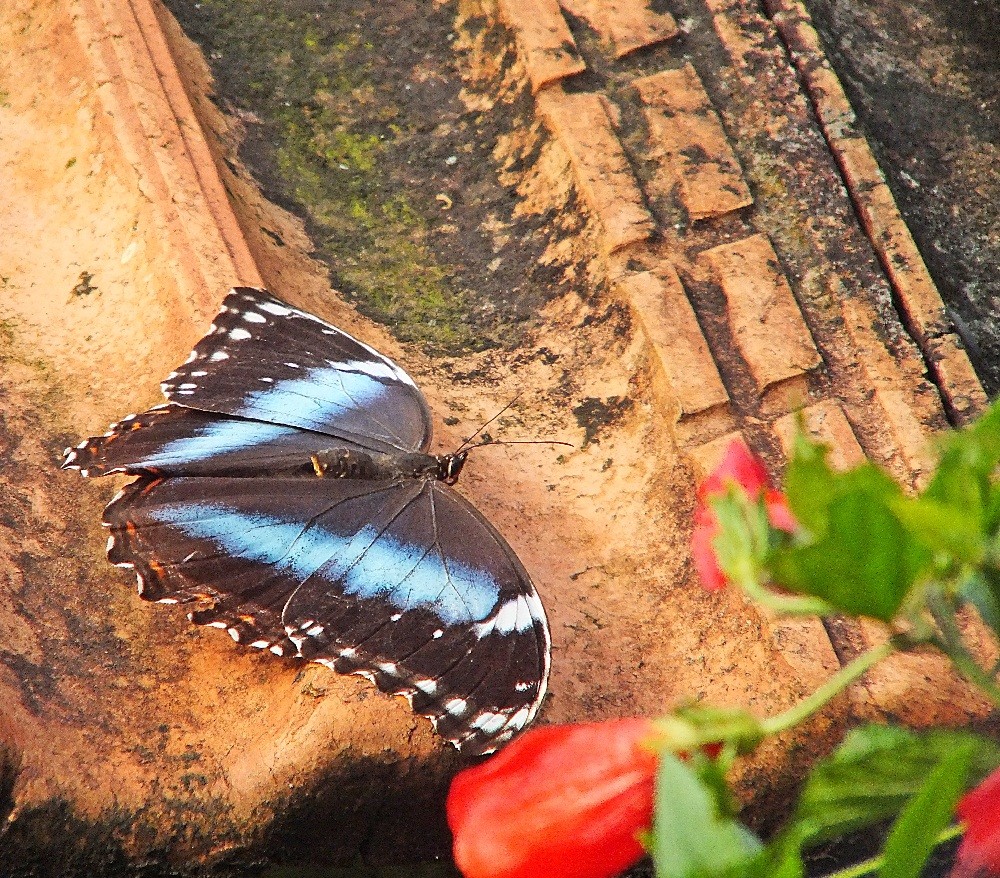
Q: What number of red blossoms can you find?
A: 3